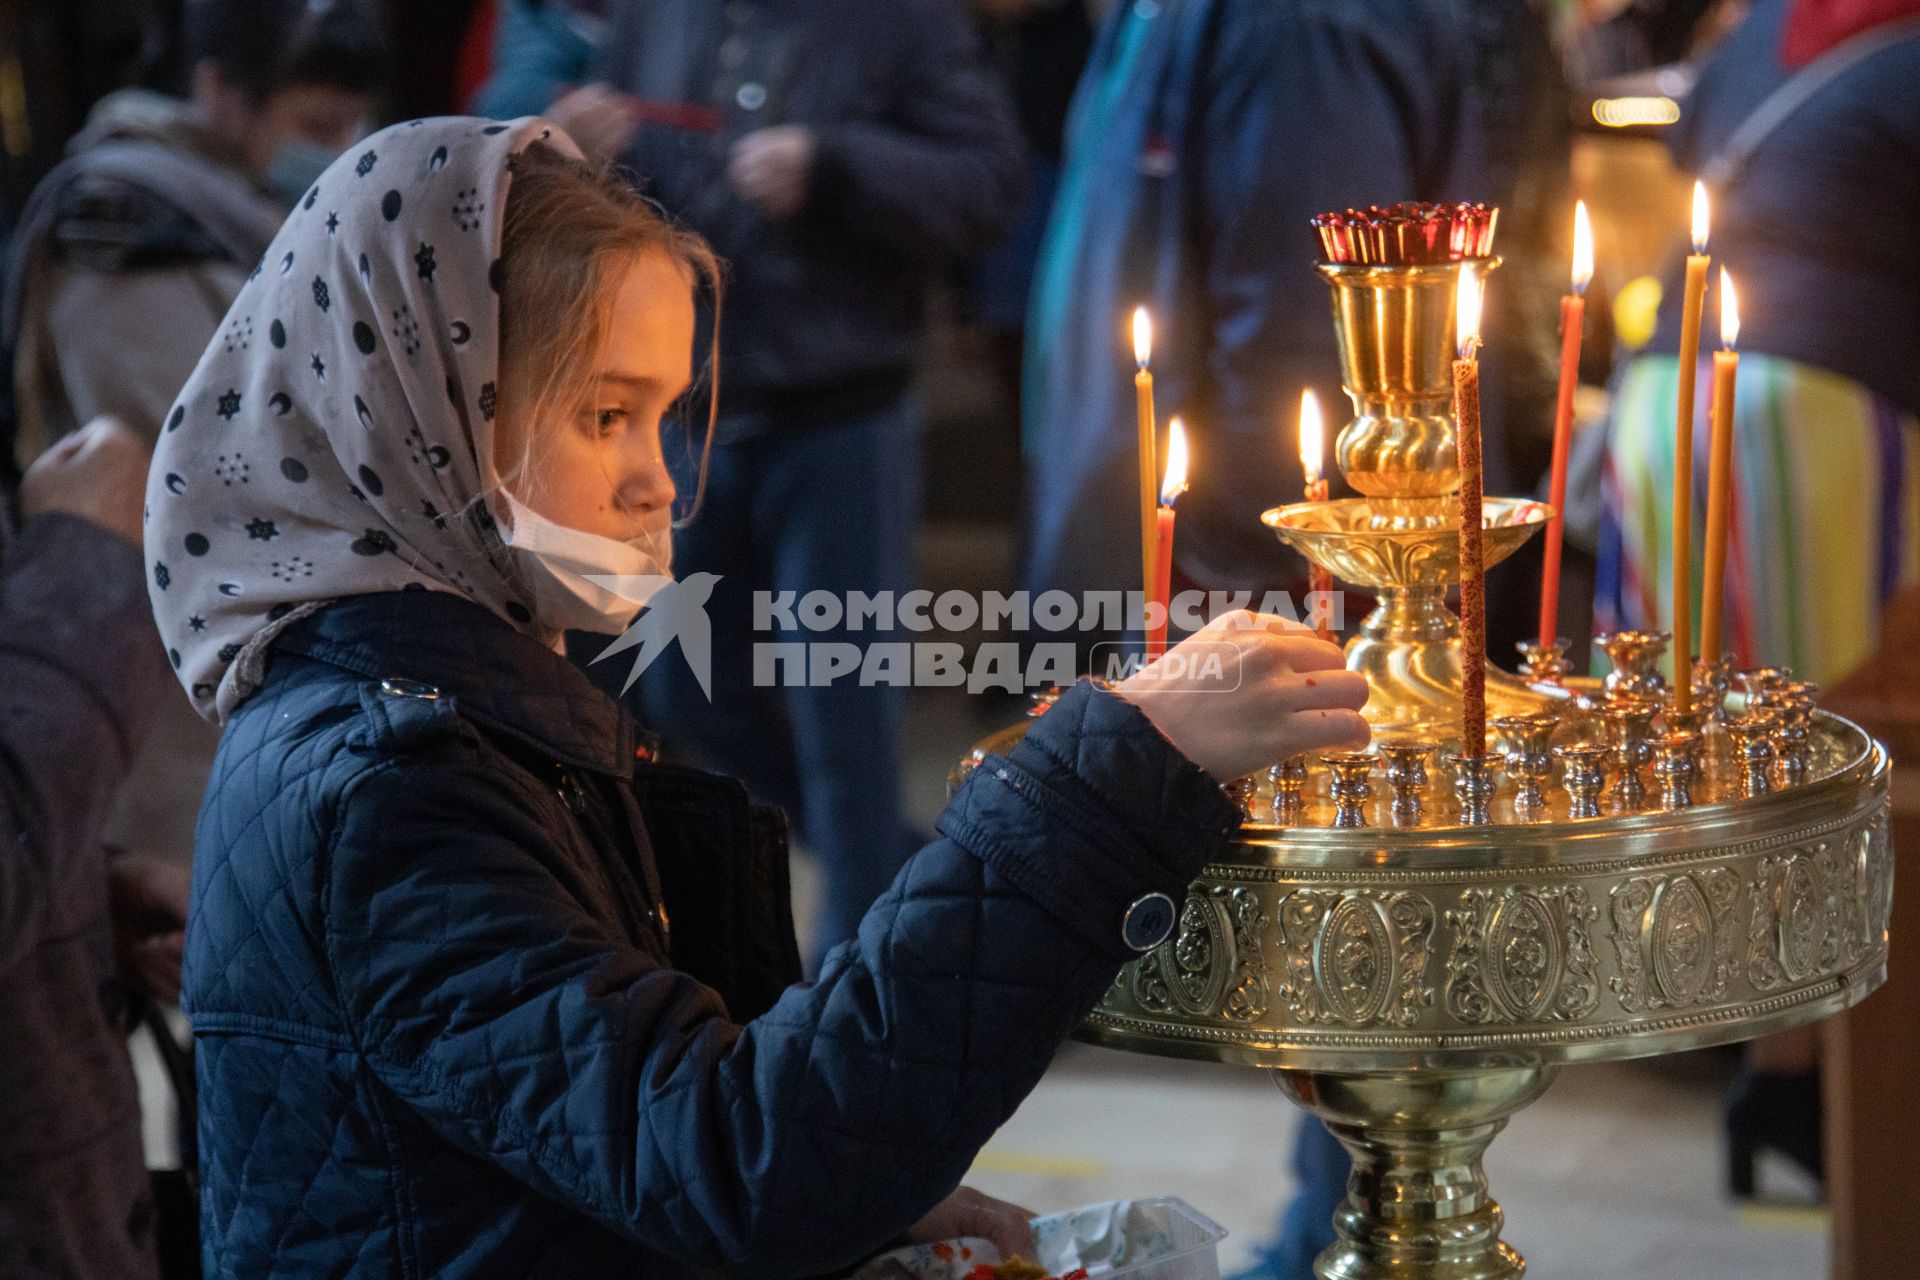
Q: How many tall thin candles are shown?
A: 7